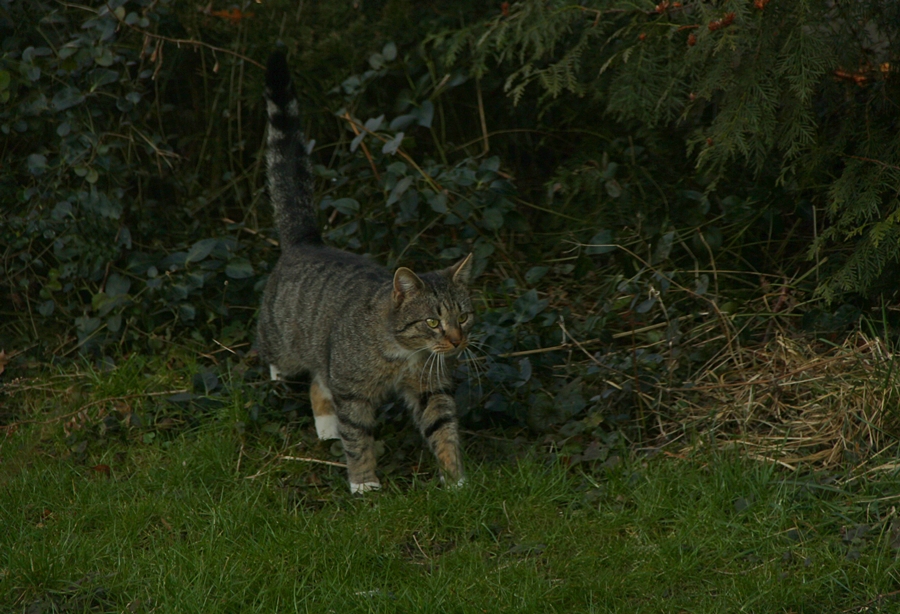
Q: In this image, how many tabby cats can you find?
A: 1